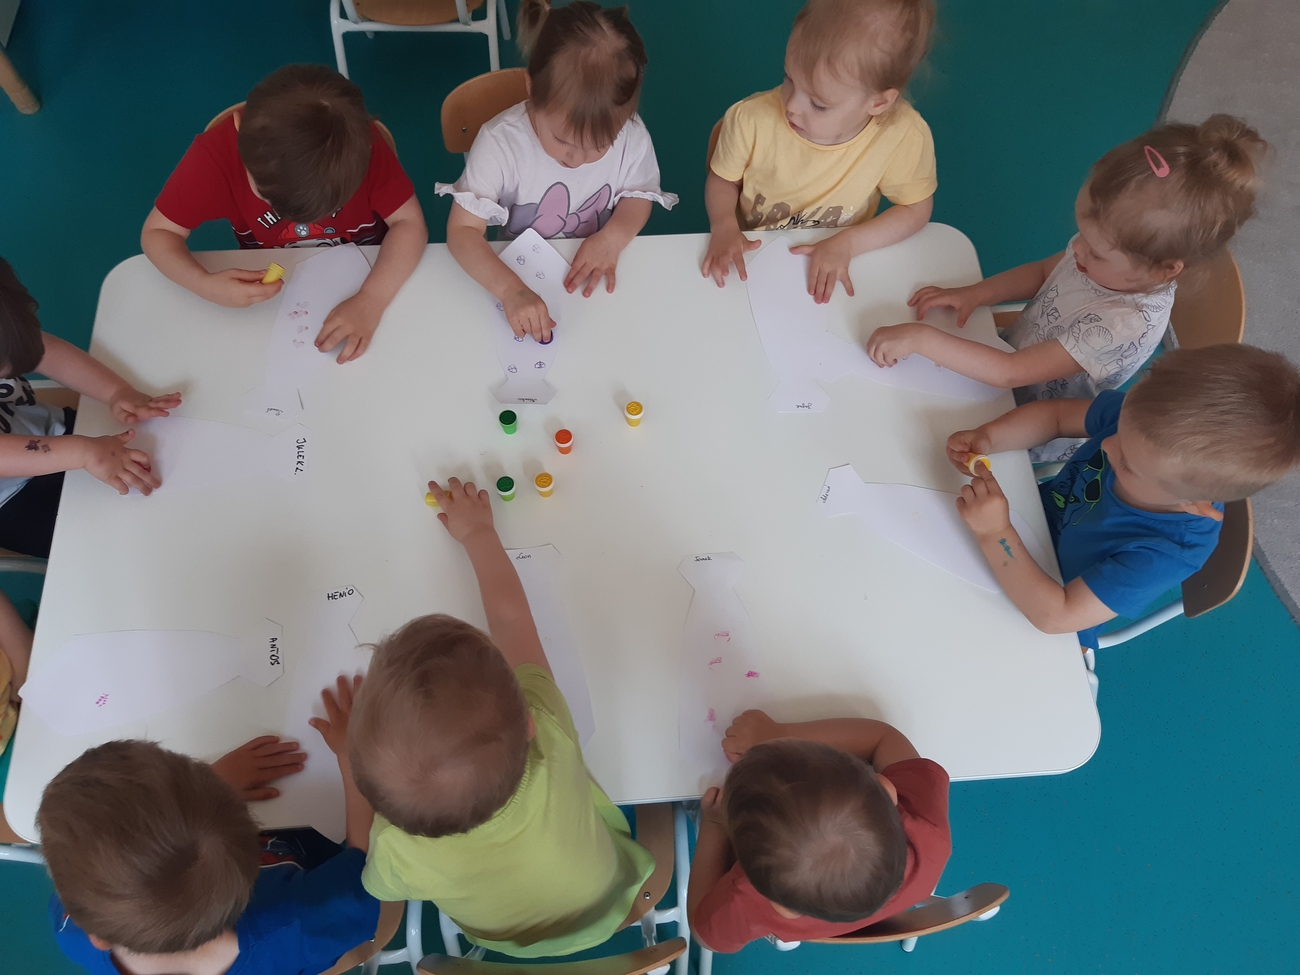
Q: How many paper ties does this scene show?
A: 10